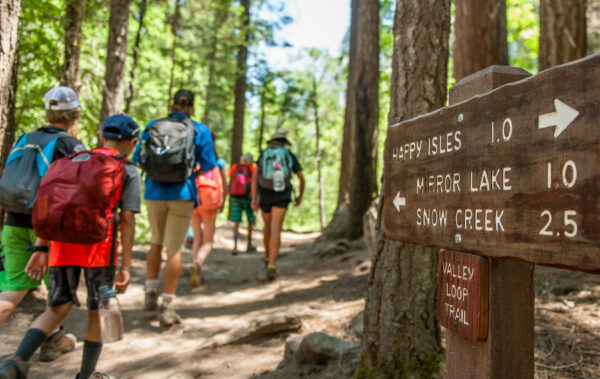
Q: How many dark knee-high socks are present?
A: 2